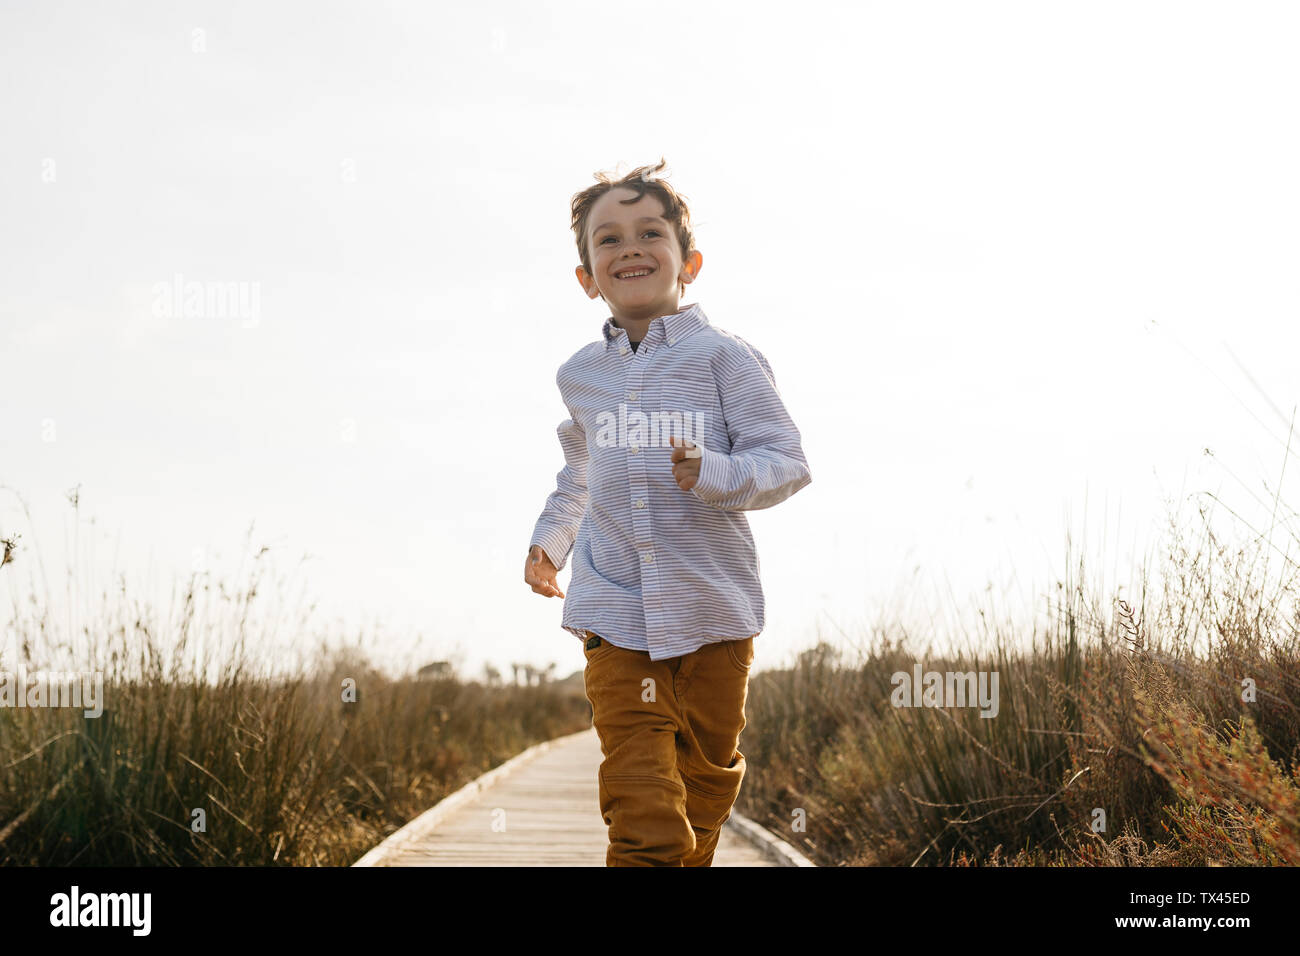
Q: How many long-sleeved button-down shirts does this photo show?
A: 1